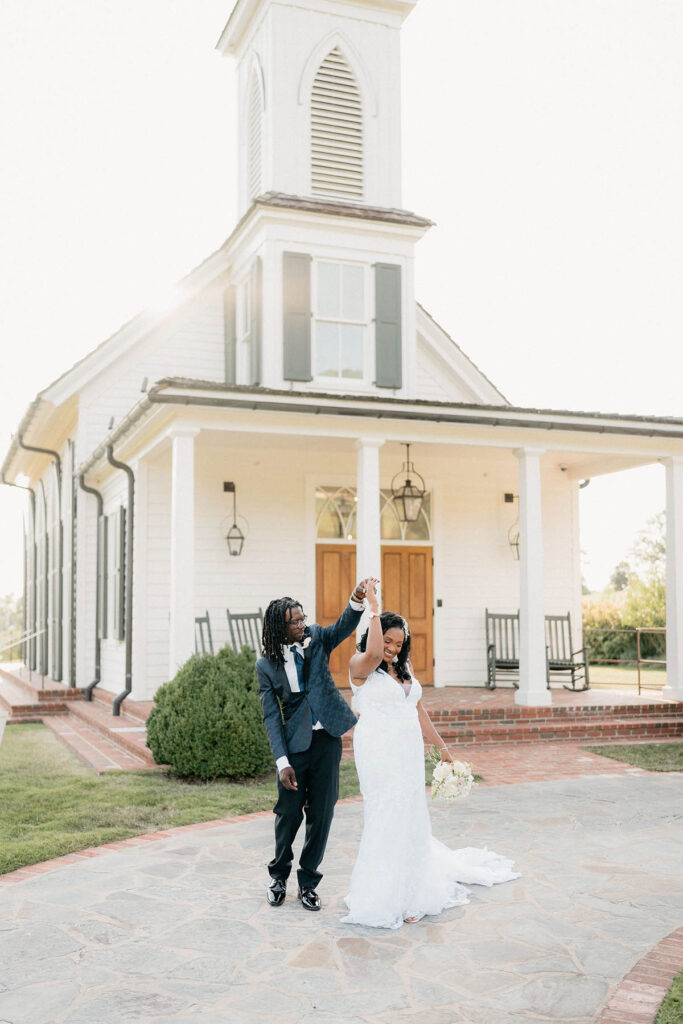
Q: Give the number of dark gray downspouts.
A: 4